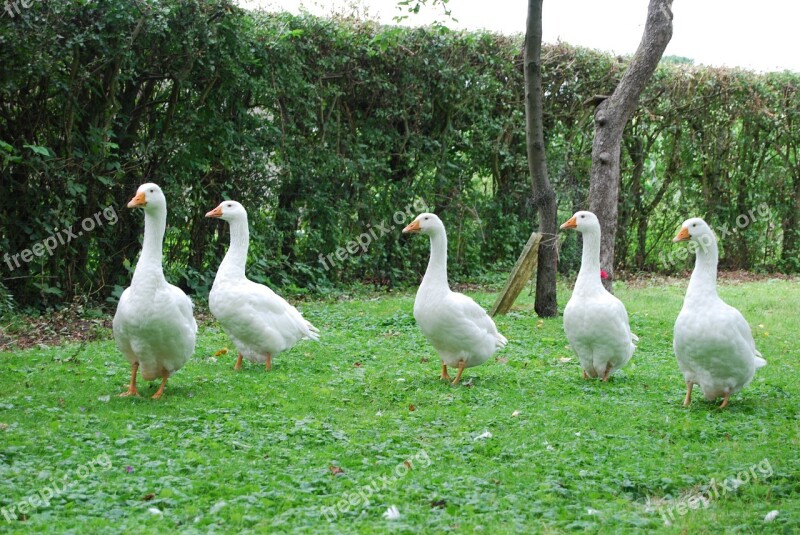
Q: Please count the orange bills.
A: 5